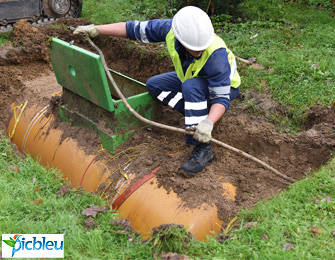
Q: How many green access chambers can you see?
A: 1